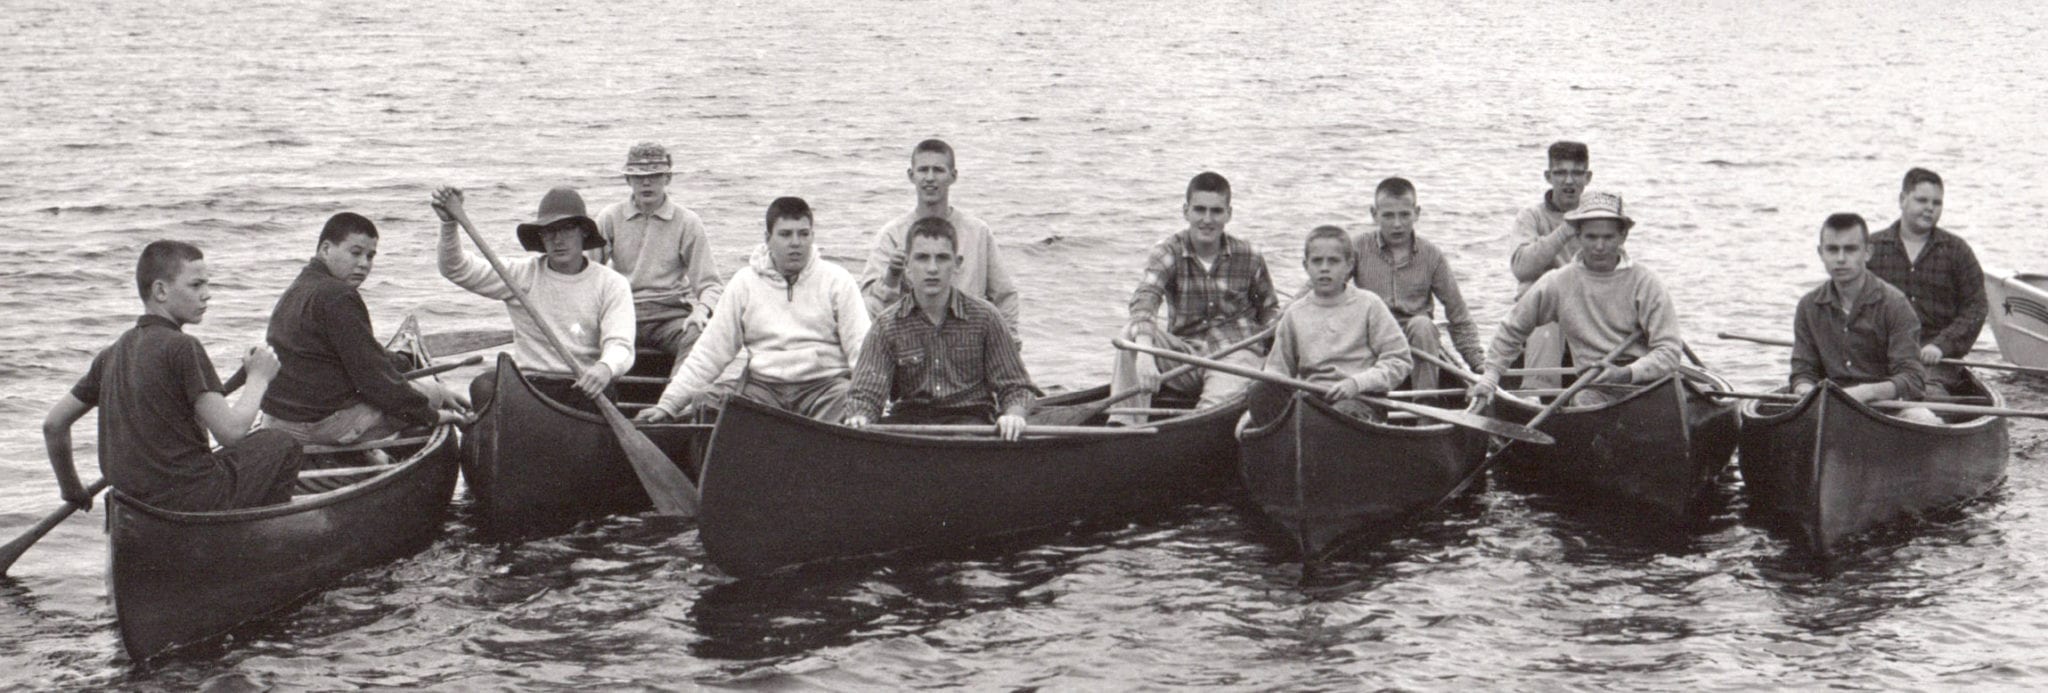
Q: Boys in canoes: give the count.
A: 14